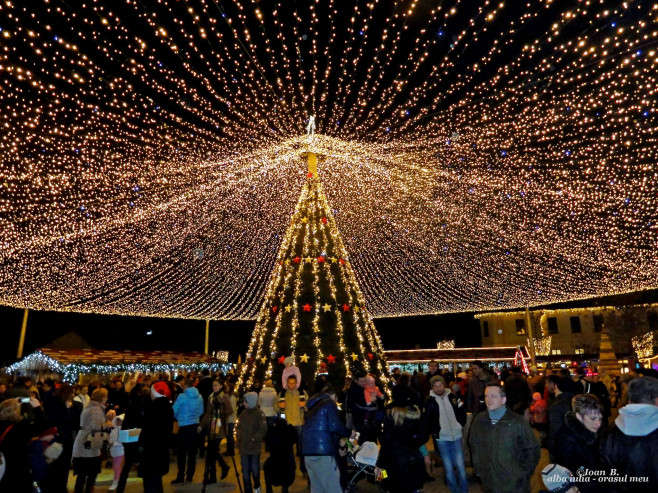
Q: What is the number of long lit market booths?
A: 2